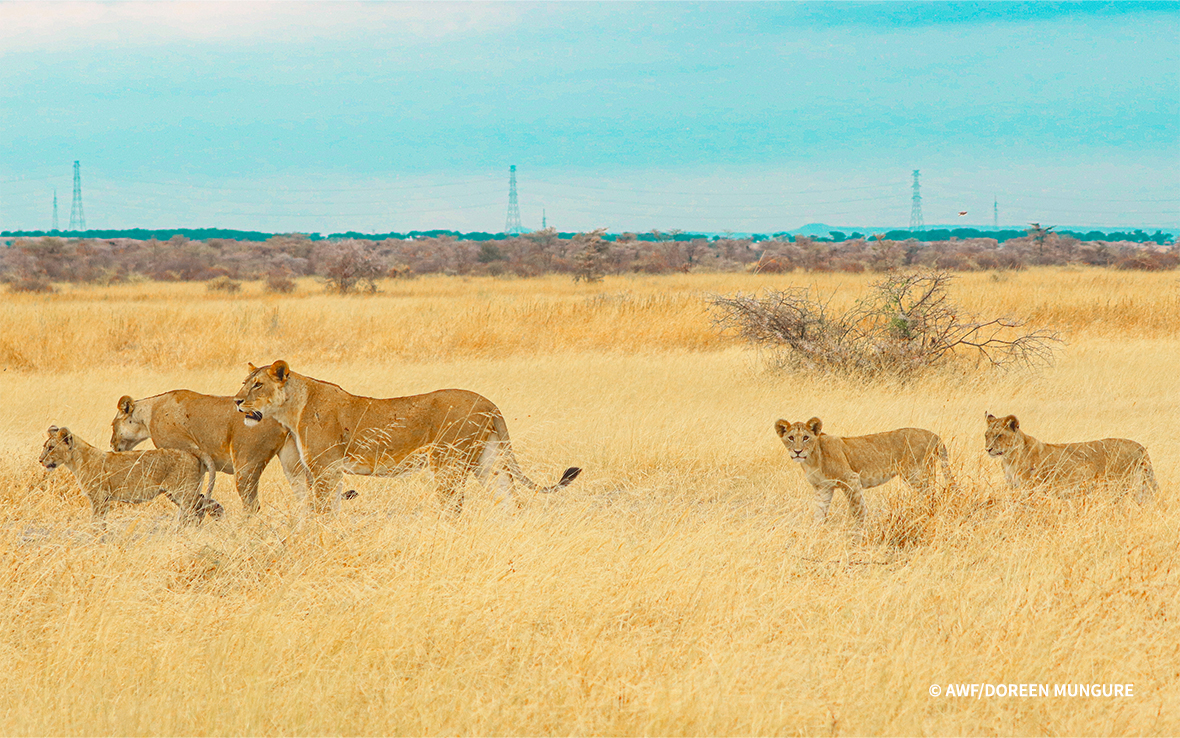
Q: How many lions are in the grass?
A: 5